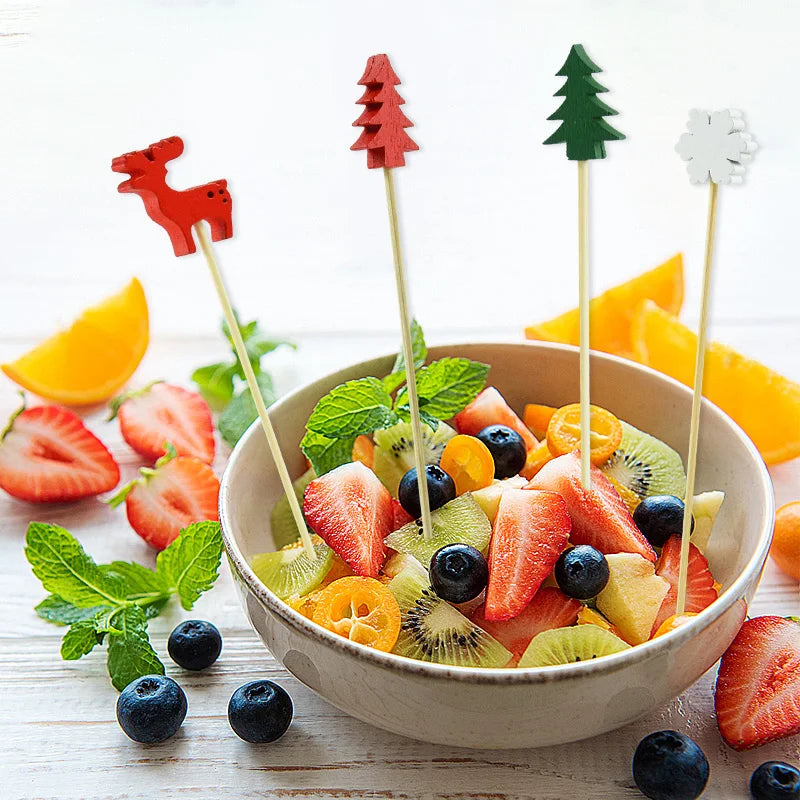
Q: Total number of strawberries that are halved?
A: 4